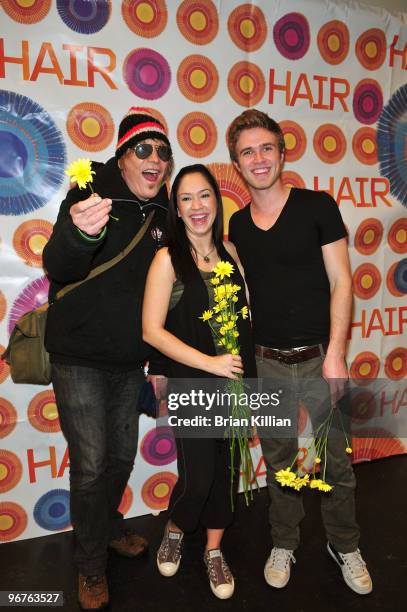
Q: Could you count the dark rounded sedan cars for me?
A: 0